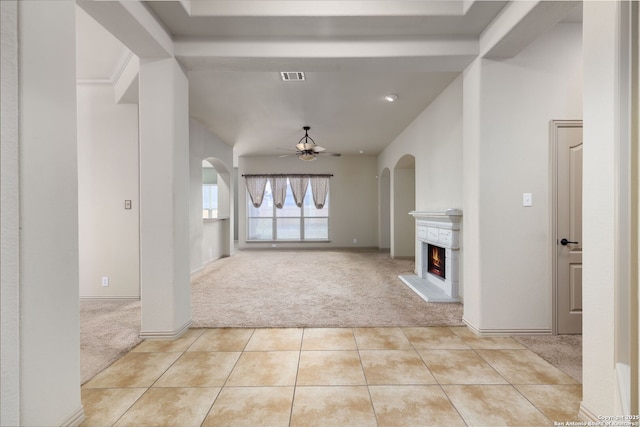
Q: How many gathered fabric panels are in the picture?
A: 4